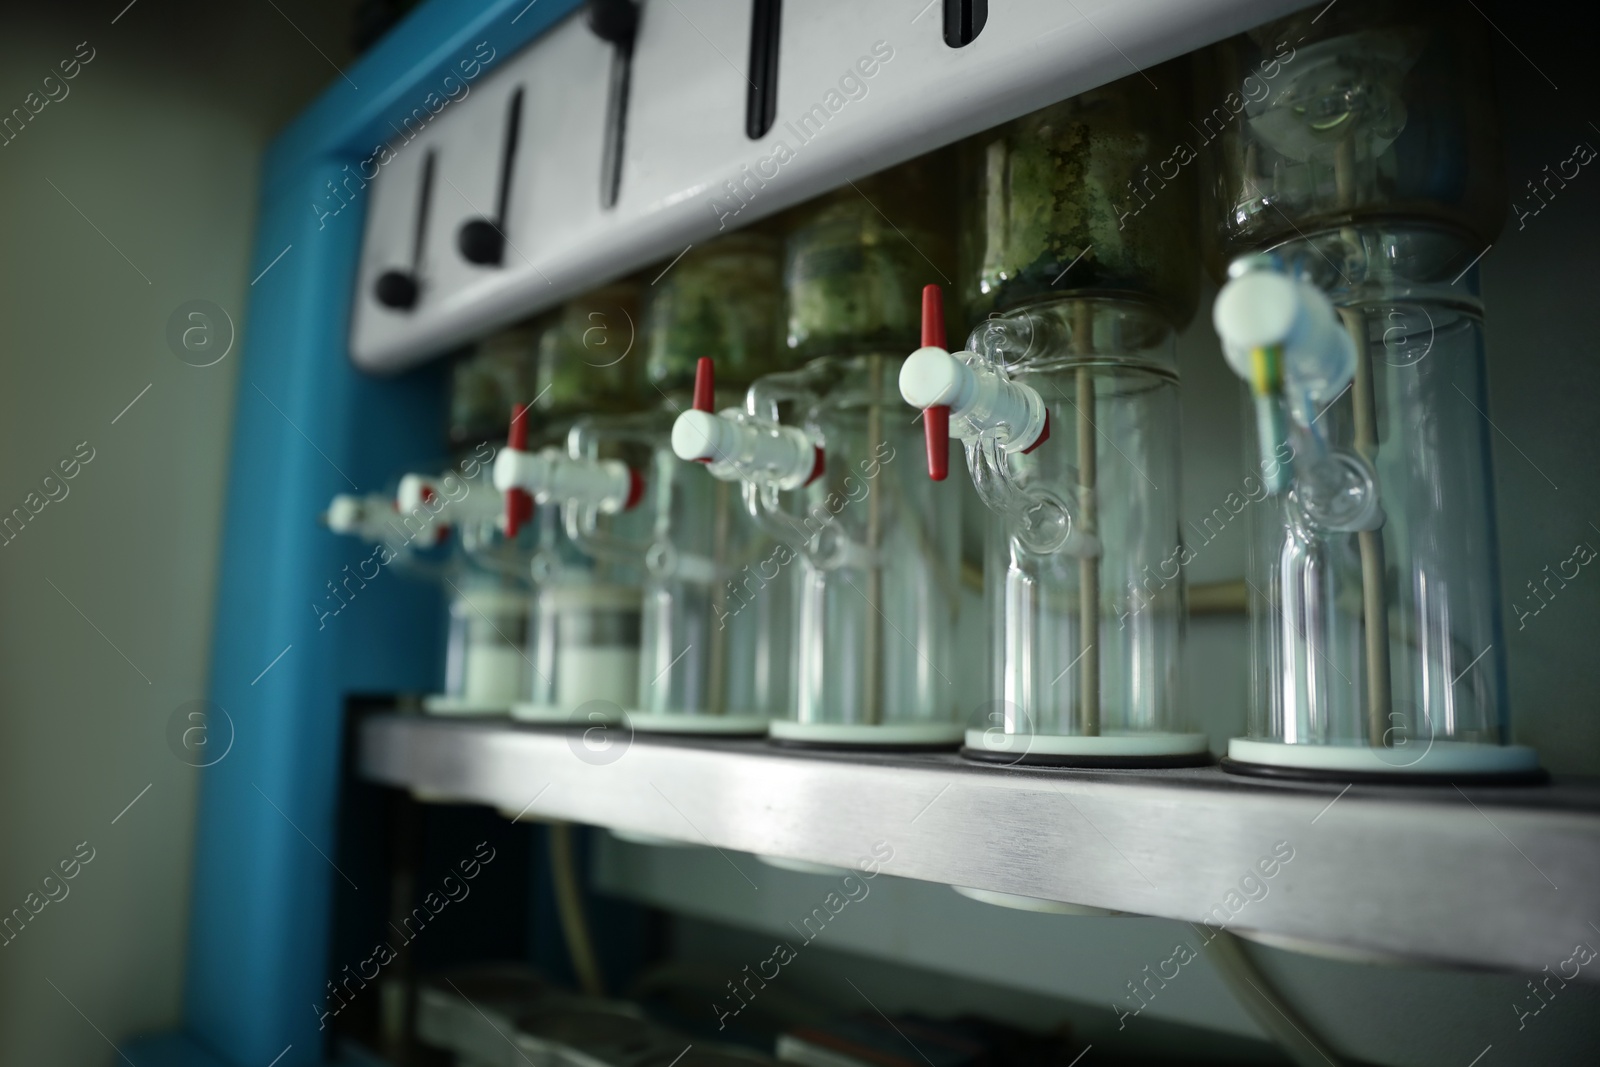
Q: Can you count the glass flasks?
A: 6